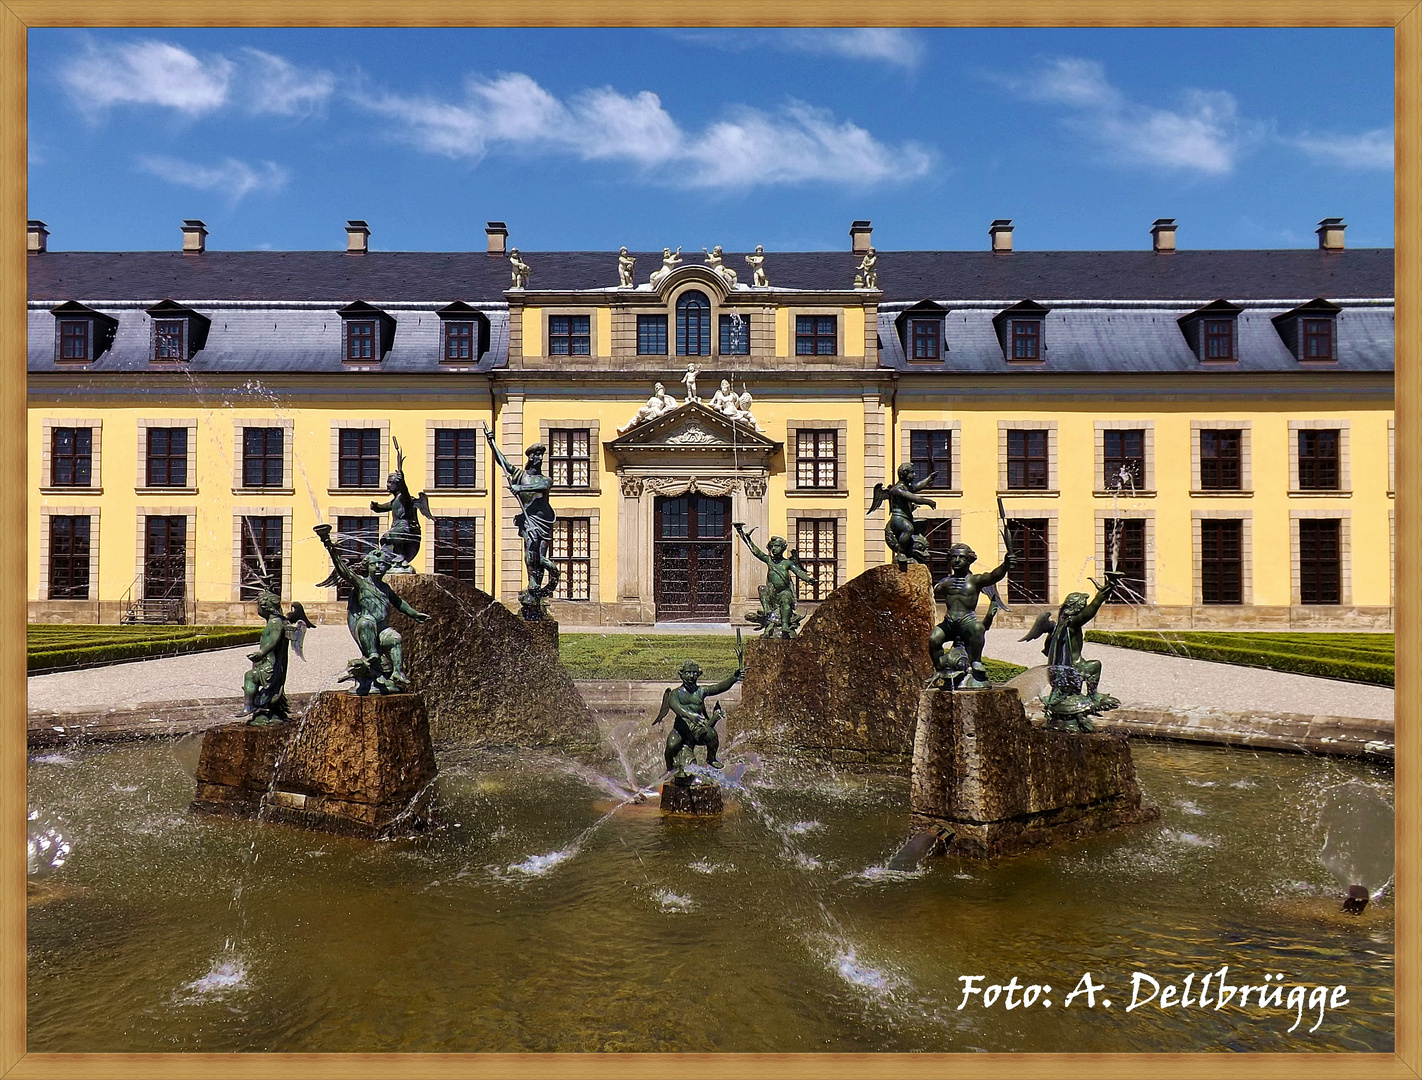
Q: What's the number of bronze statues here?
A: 9